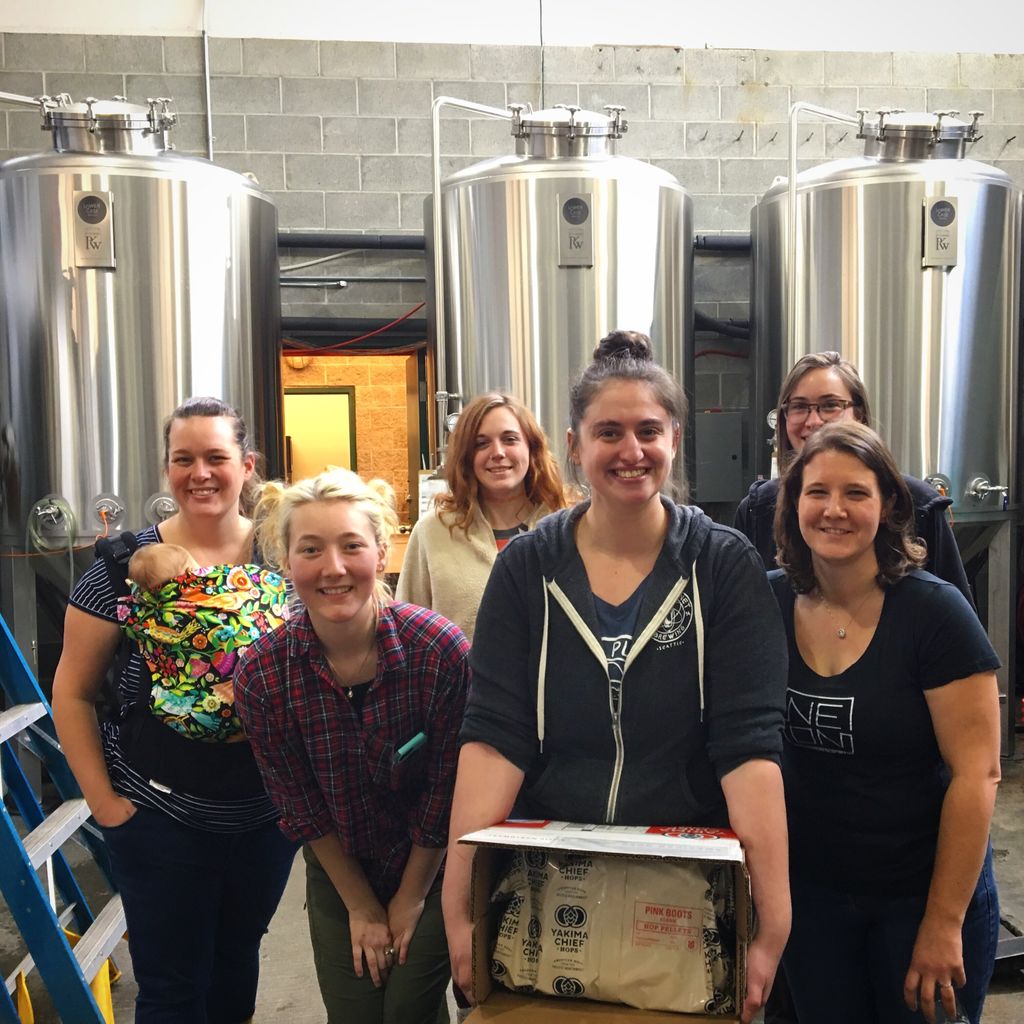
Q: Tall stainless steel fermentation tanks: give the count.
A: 3